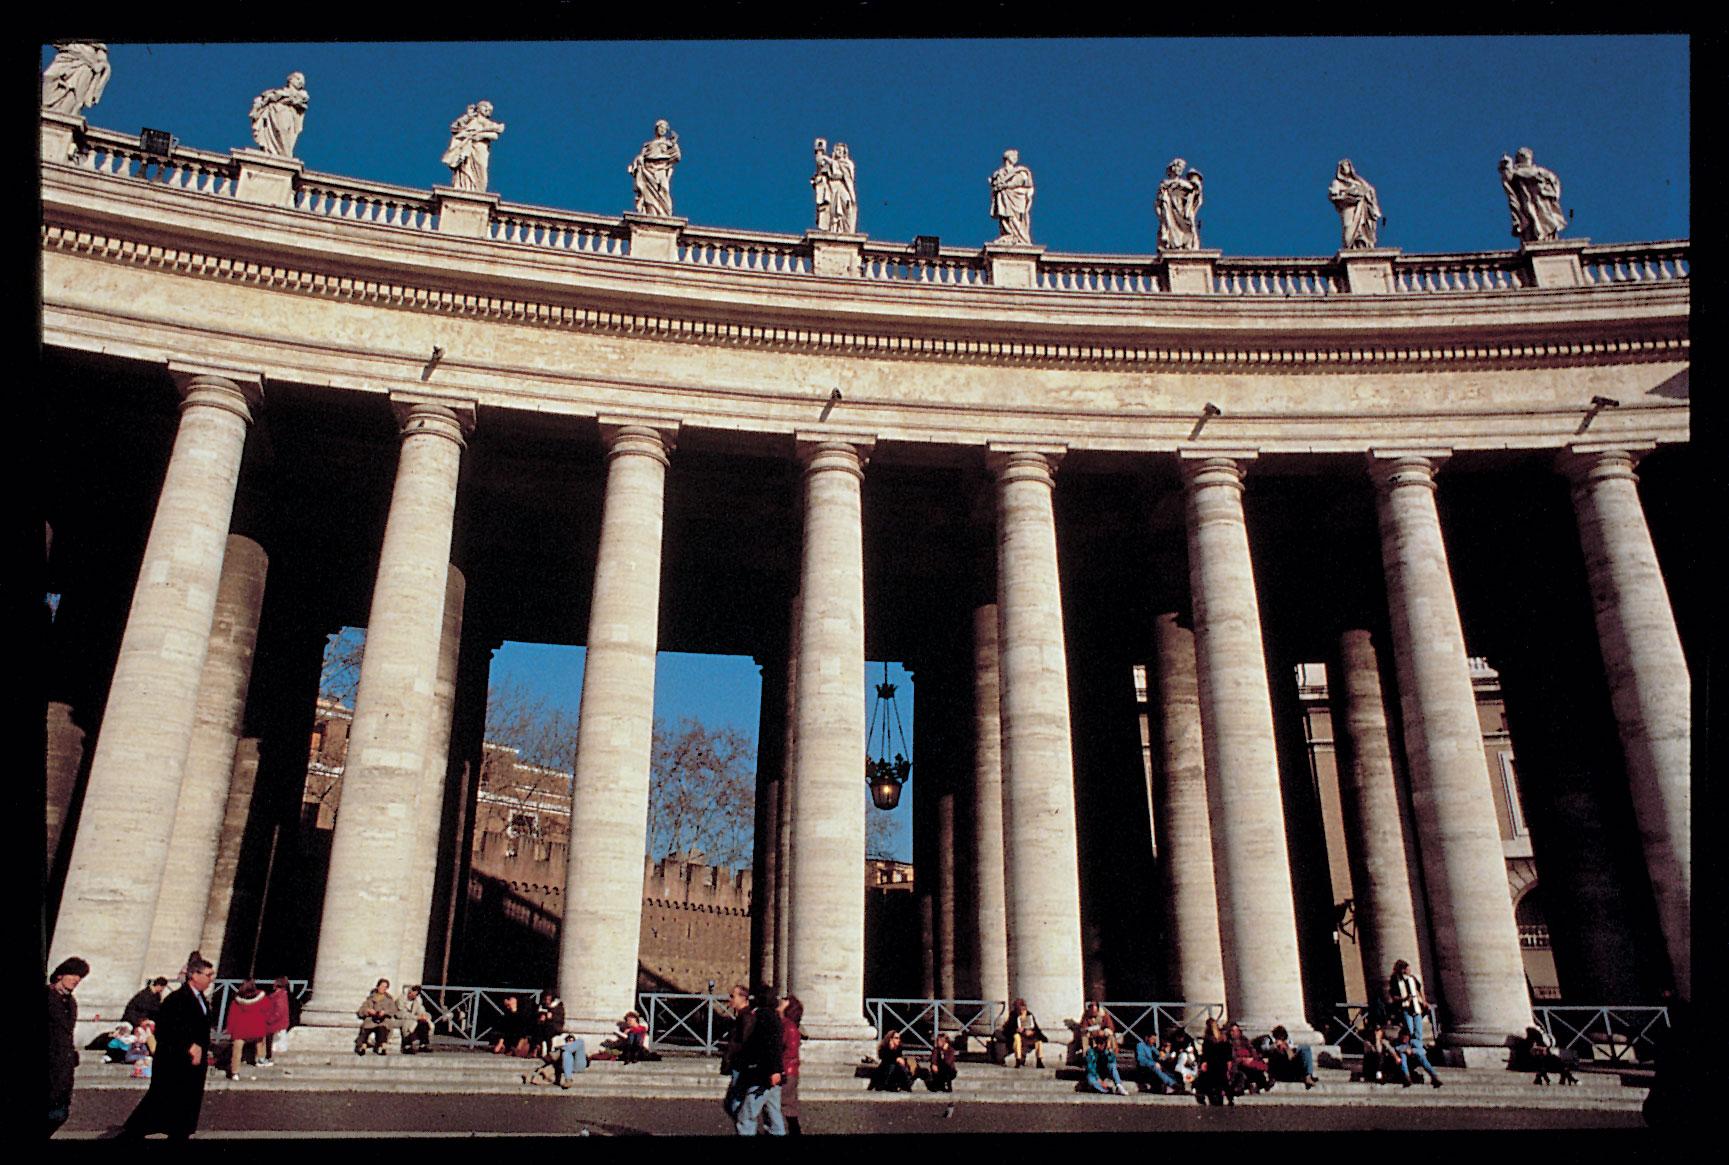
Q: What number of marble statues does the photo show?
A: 9